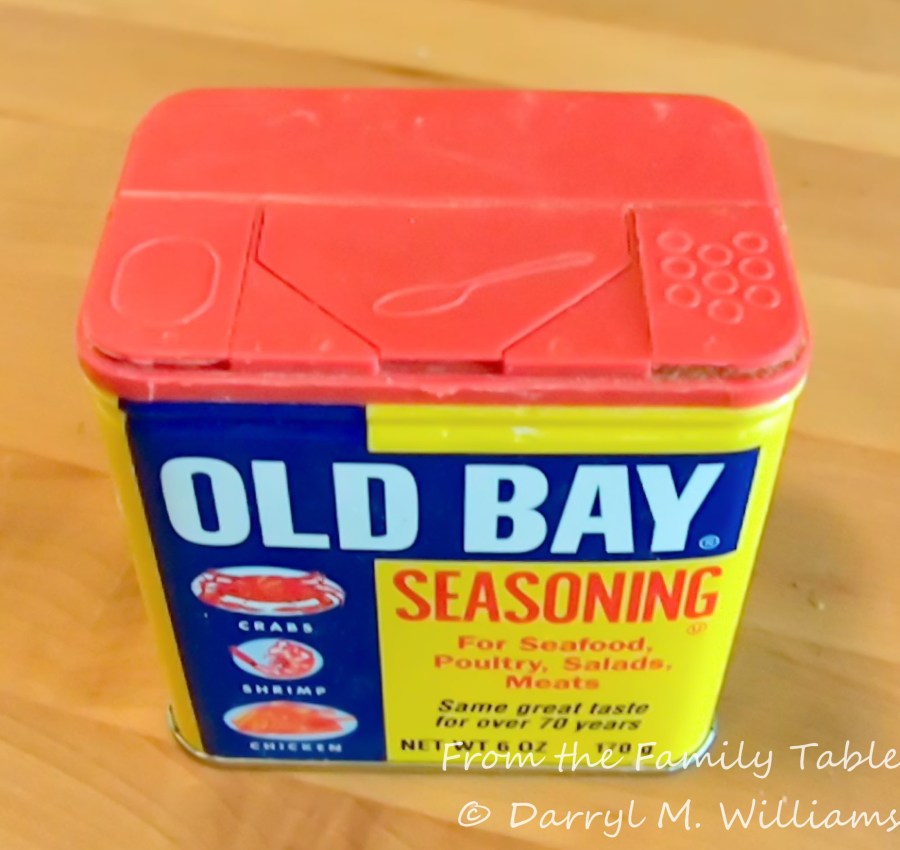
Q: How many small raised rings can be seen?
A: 9